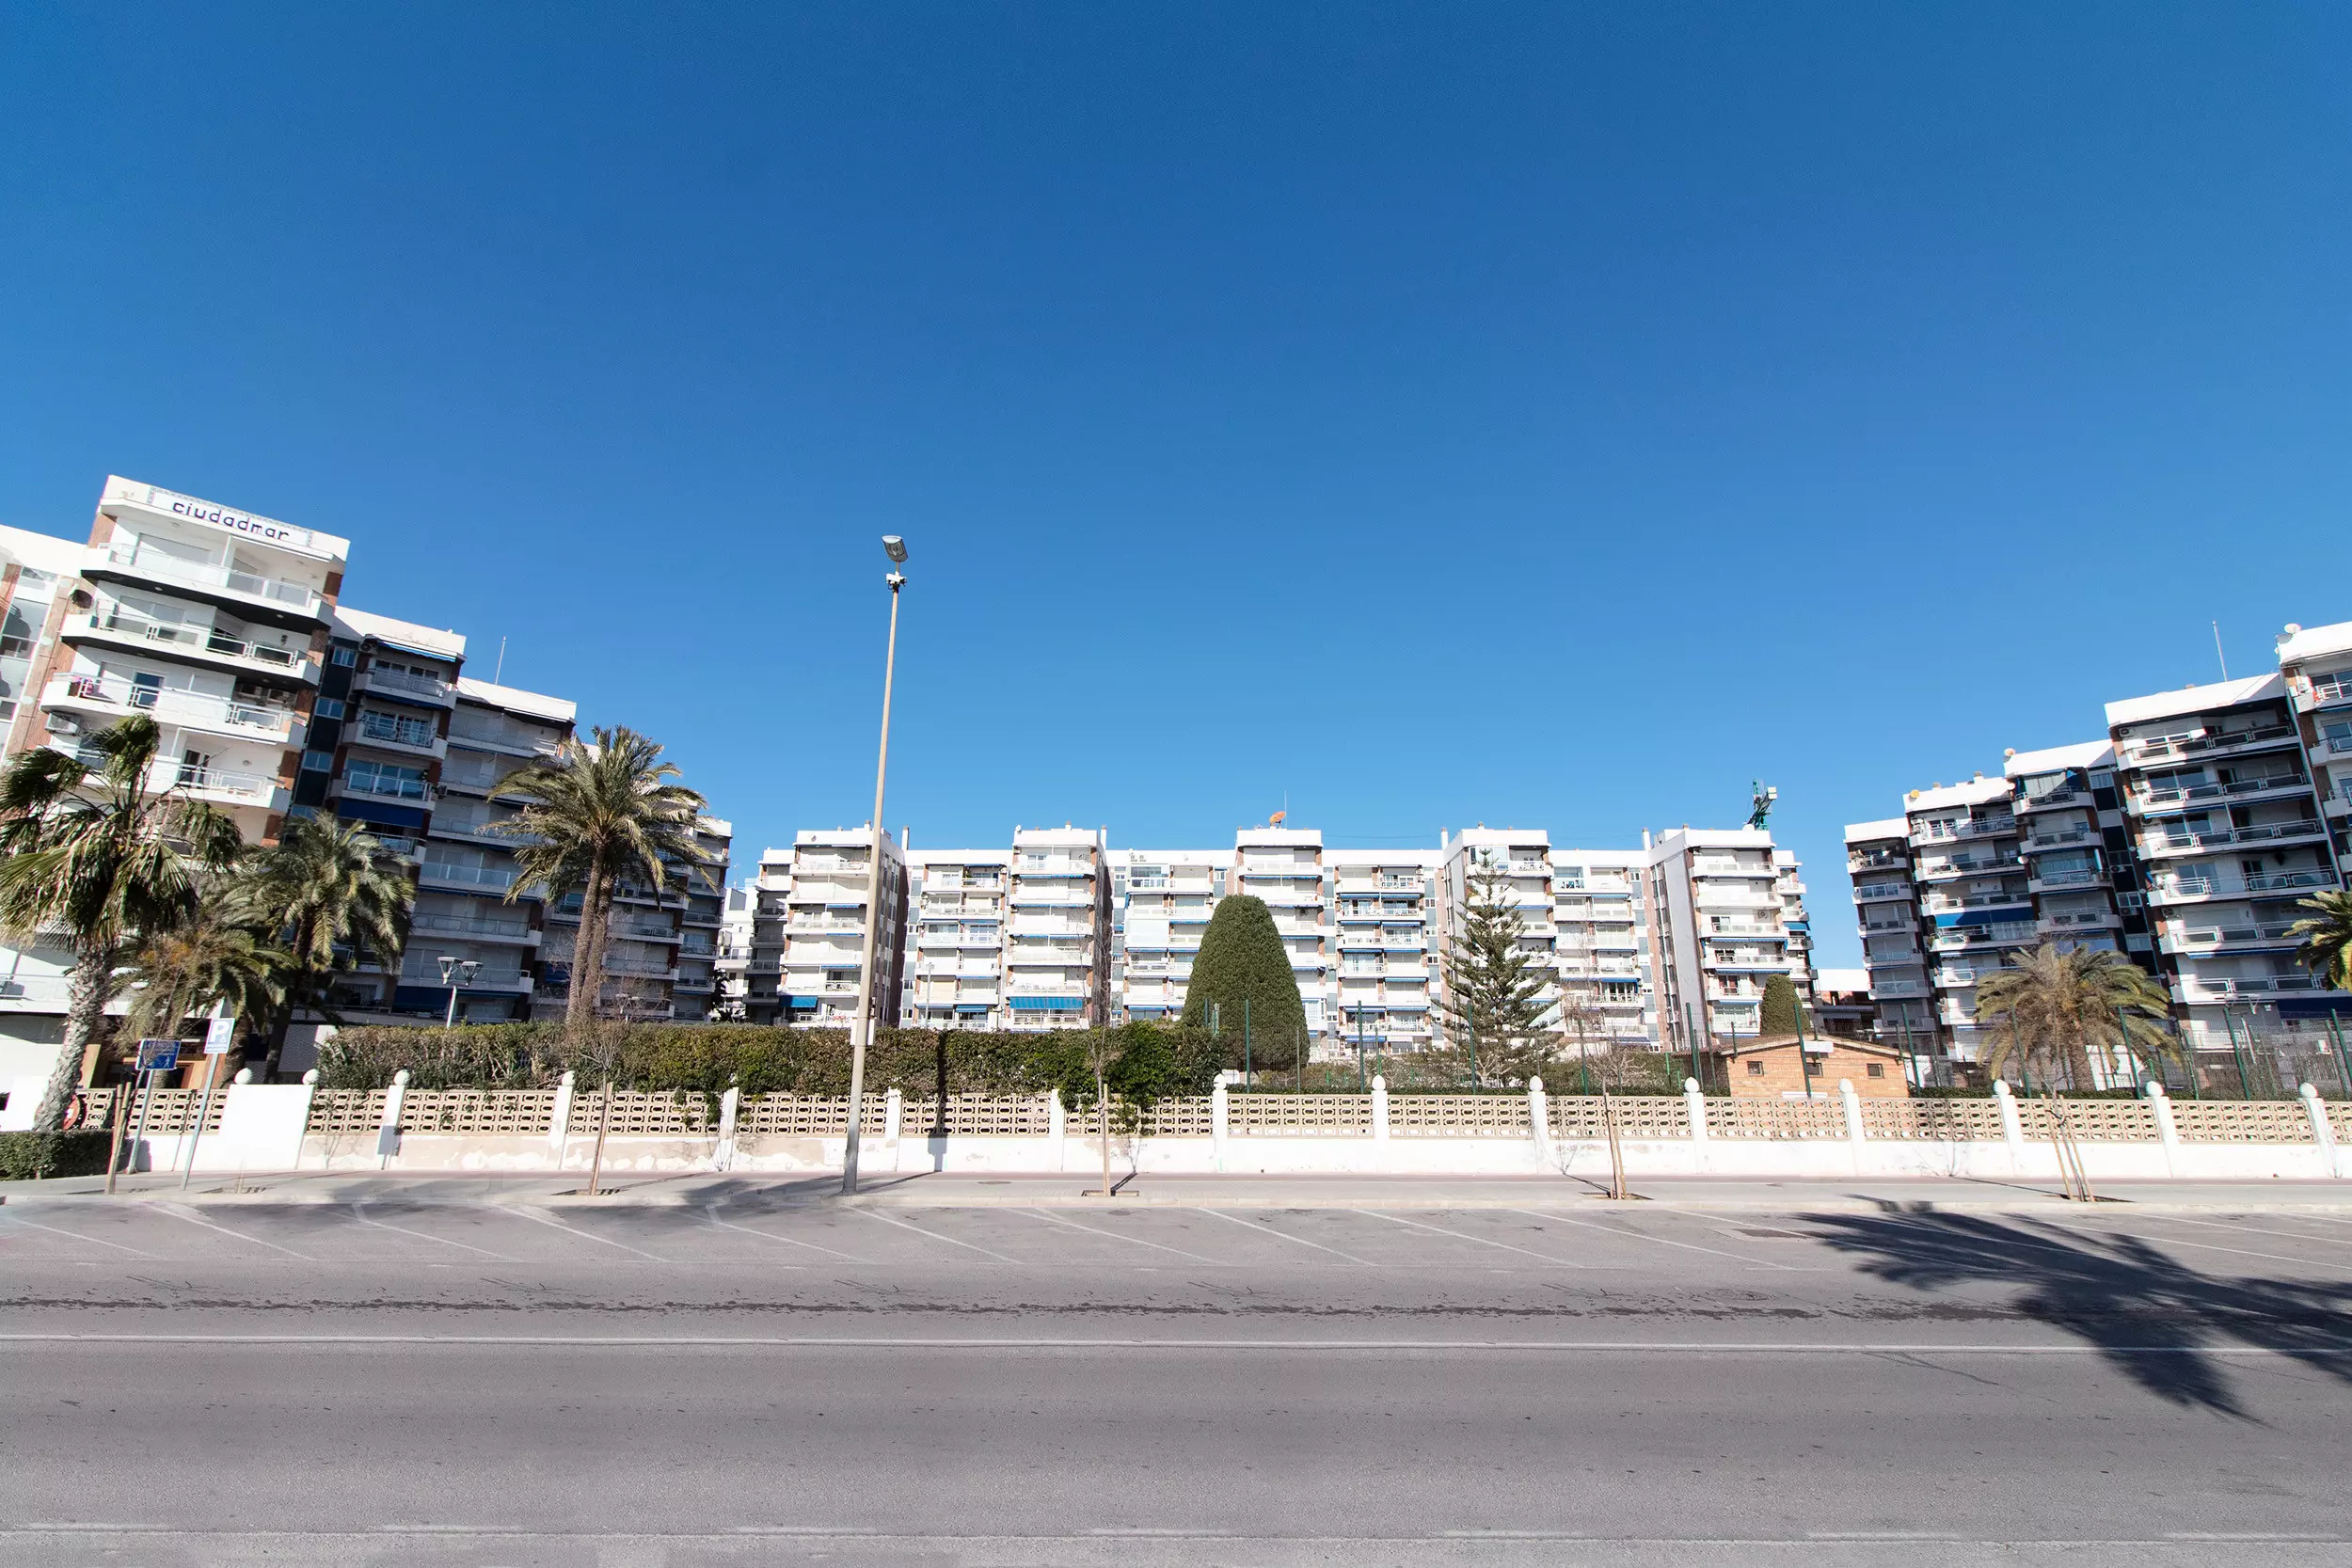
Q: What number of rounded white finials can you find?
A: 12